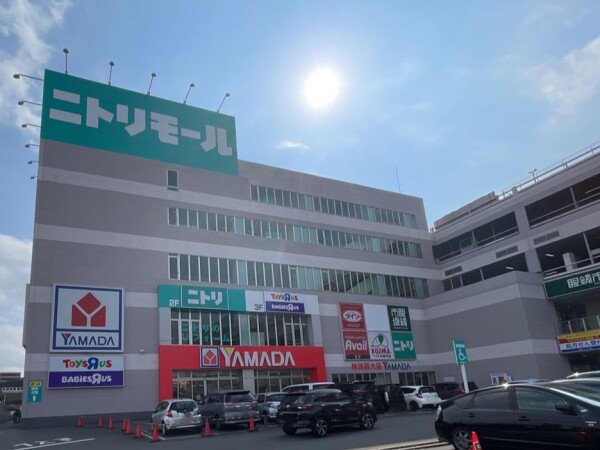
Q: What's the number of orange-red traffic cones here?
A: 10